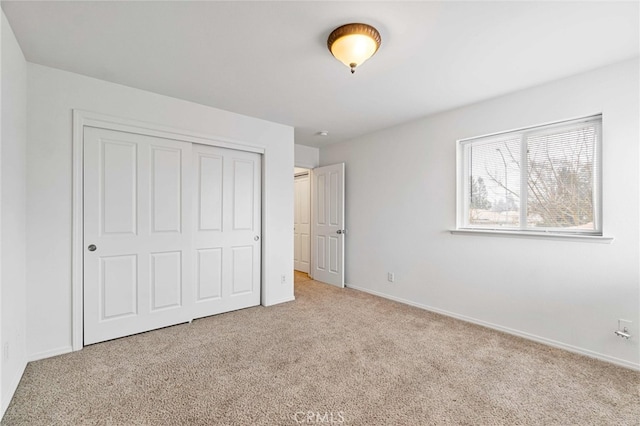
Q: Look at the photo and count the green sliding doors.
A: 0